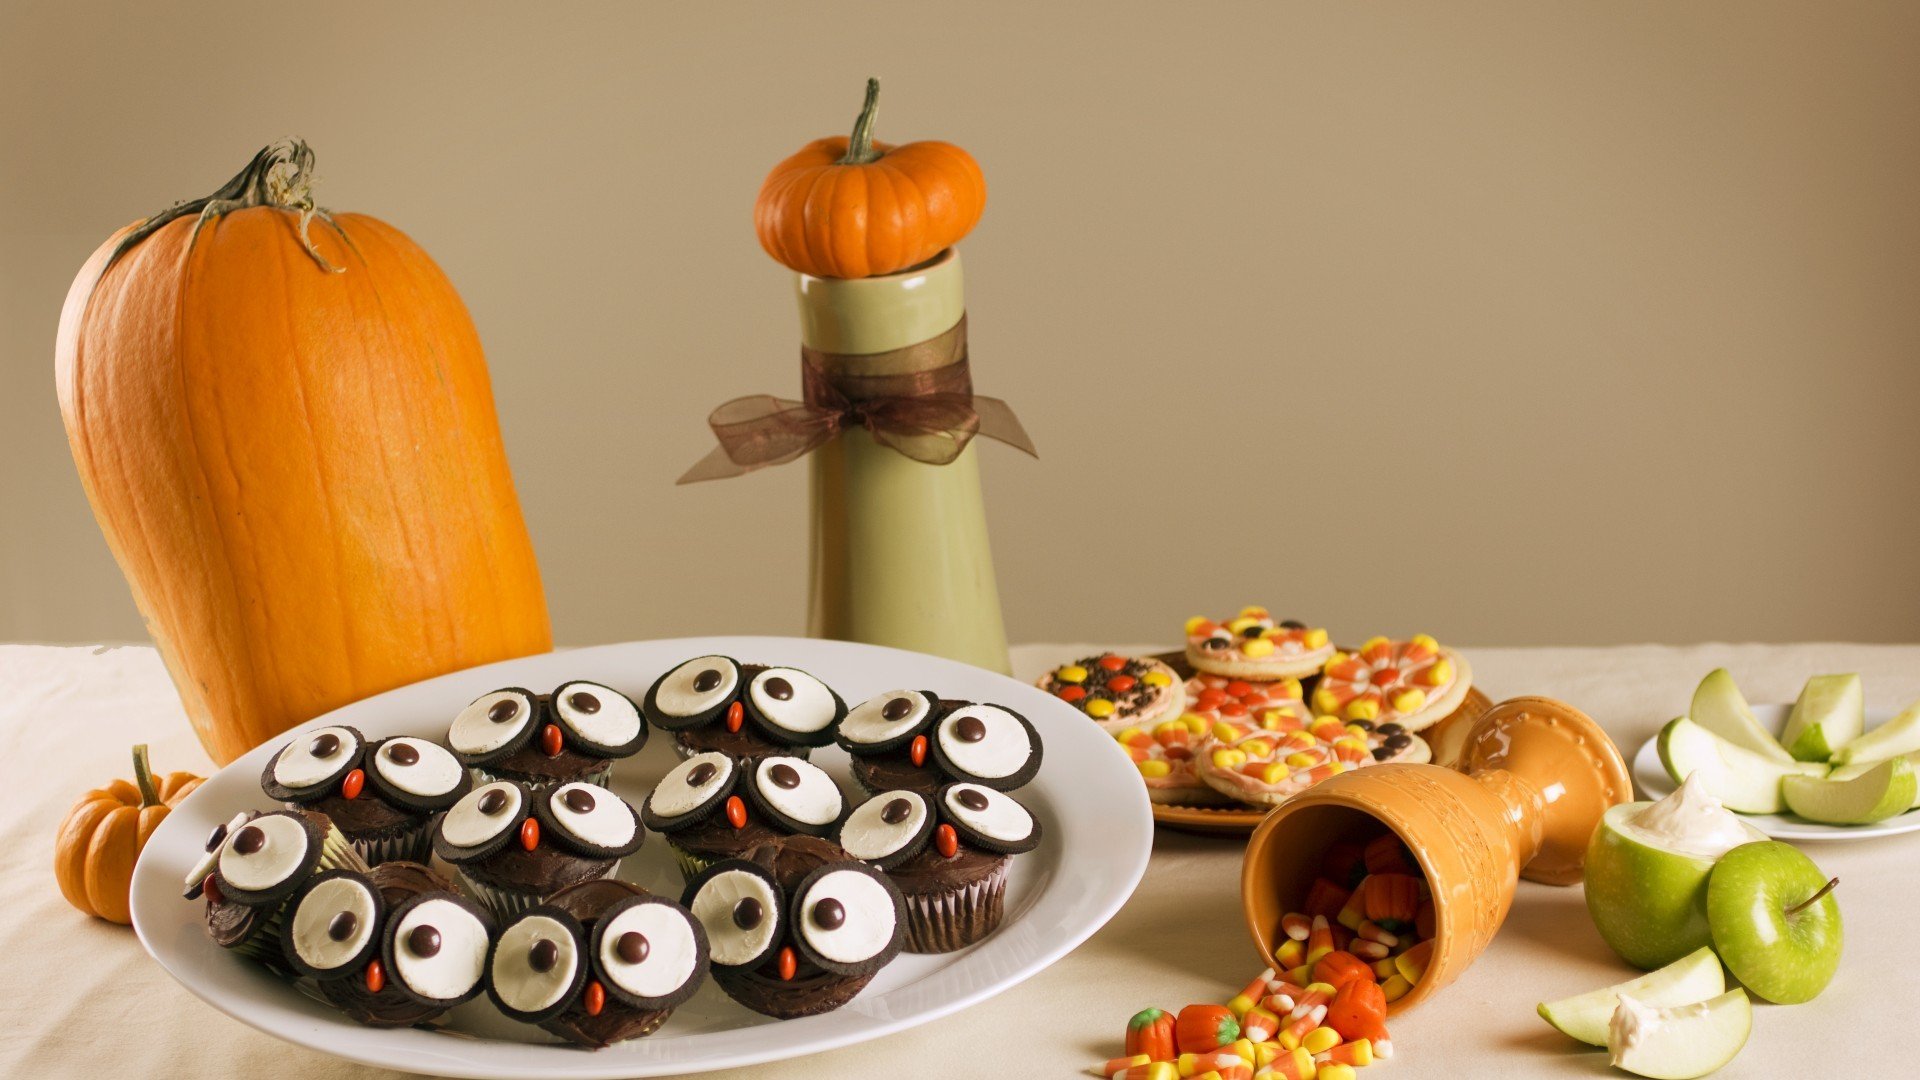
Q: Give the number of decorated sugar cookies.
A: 7